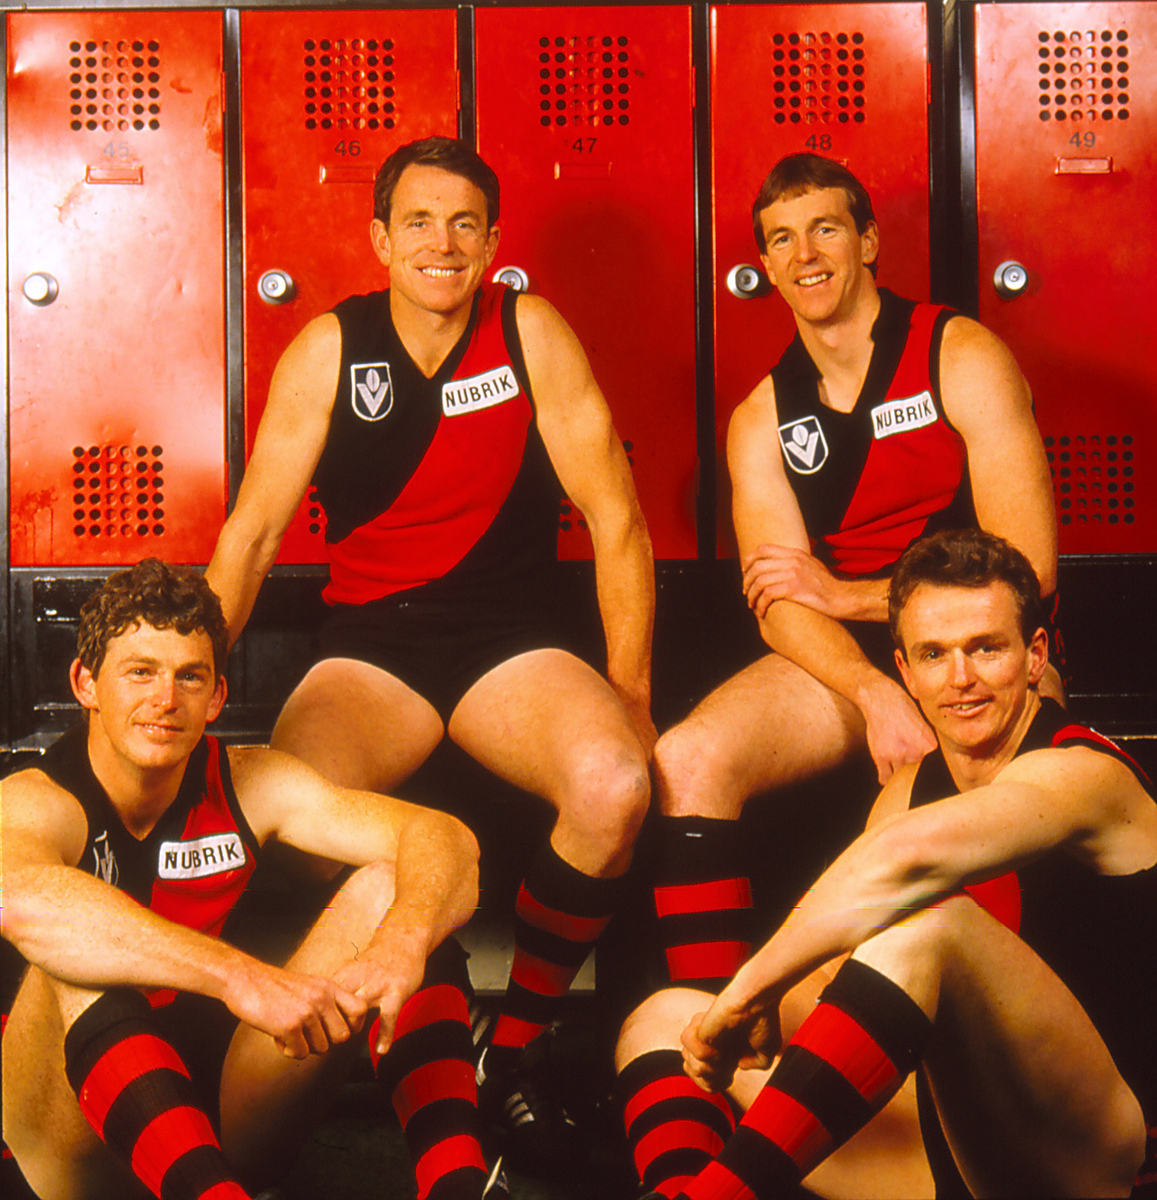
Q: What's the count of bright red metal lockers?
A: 5